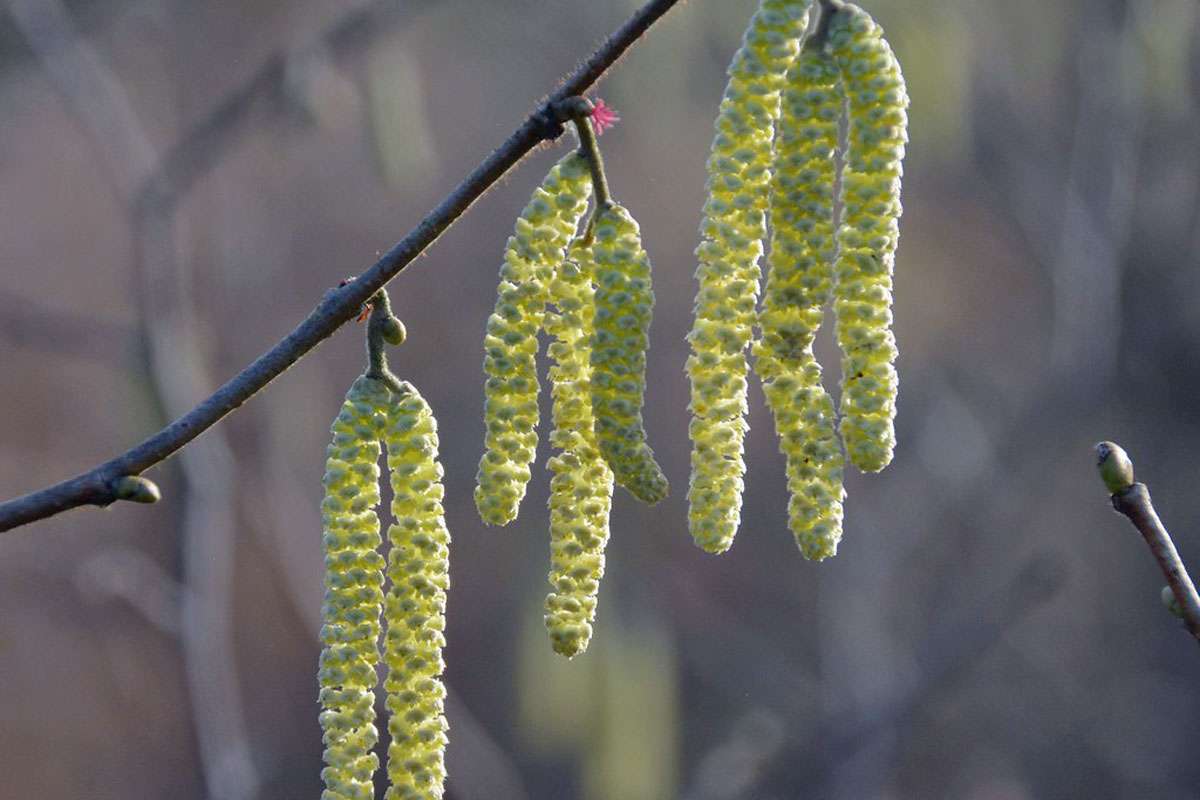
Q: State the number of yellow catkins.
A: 8